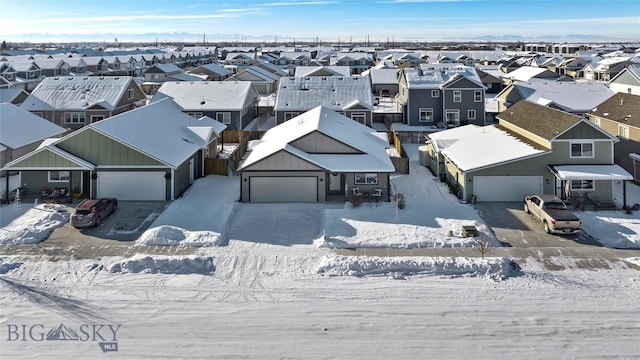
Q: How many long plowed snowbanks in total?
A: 2